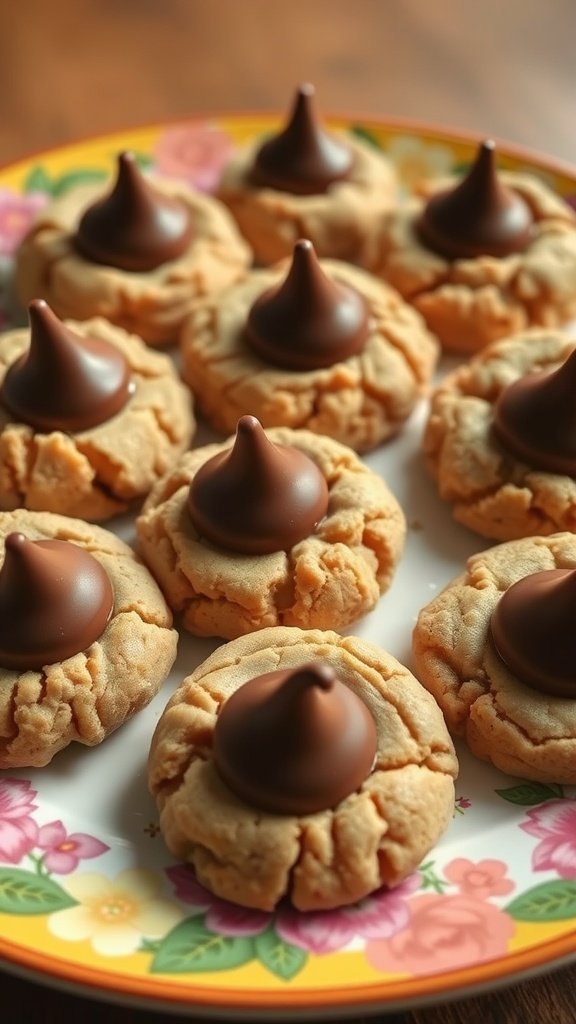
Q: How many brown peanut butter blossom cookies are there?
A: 10